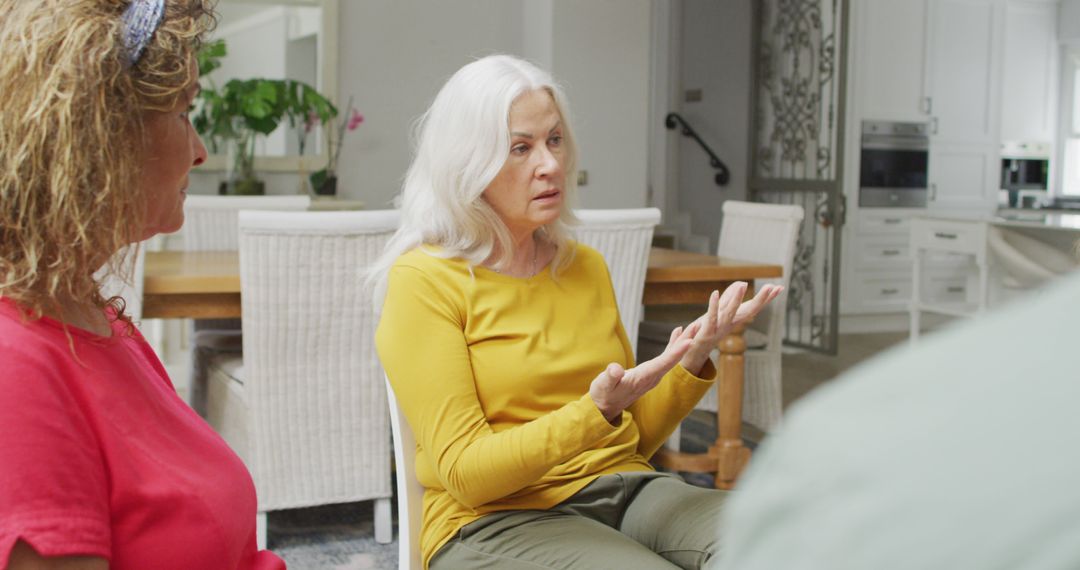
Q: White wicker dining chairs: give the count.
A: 5